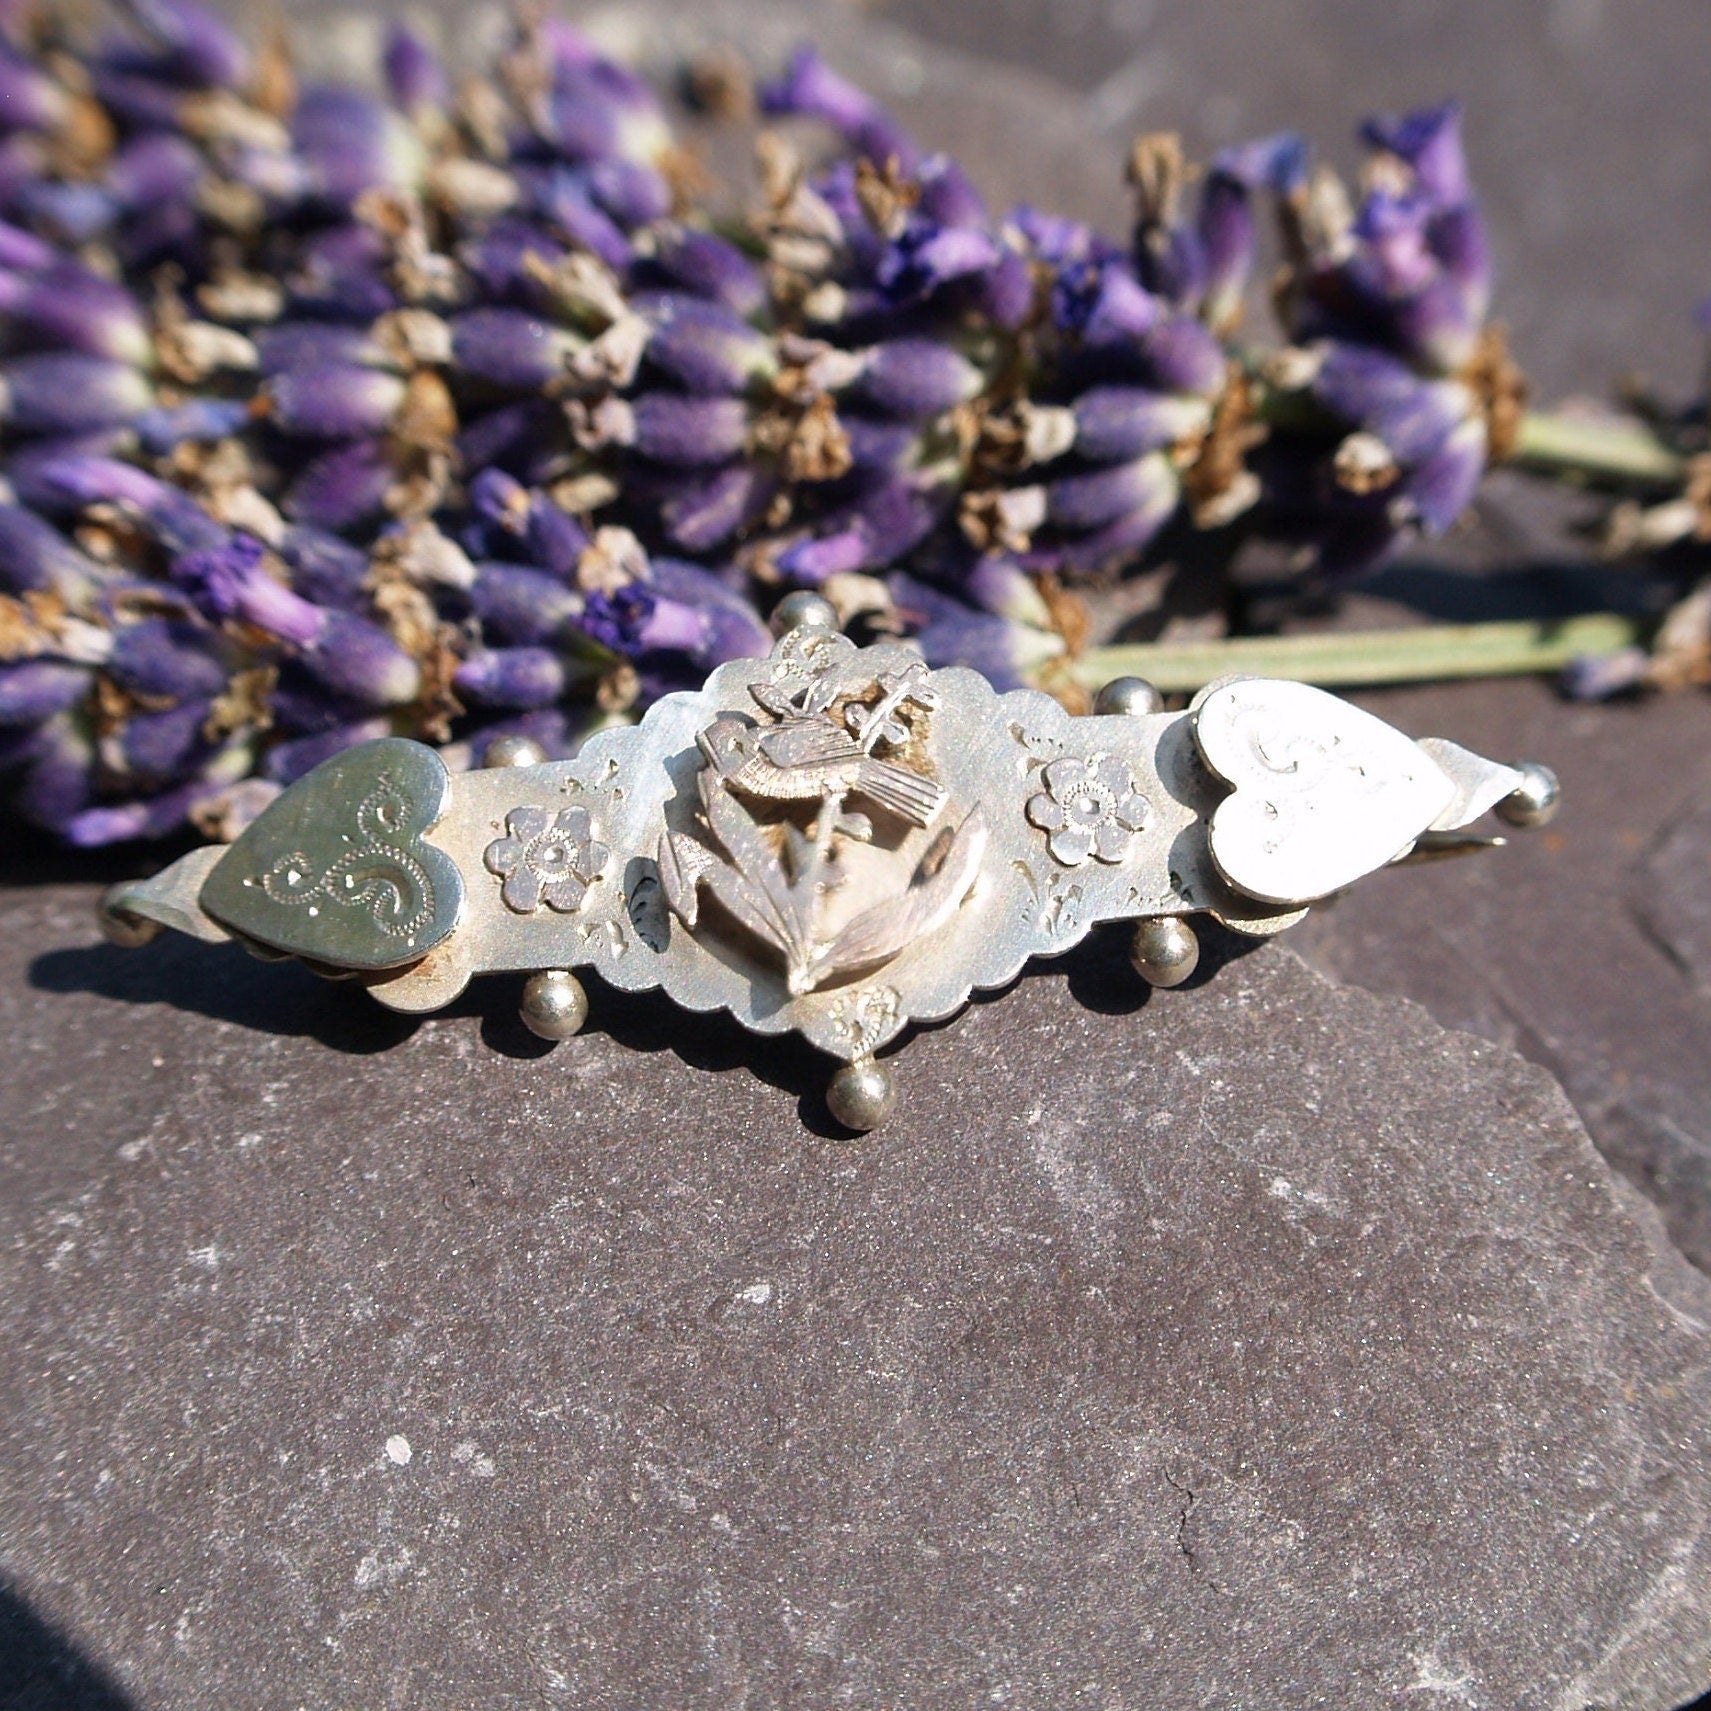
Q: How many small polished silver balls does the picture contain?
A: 8